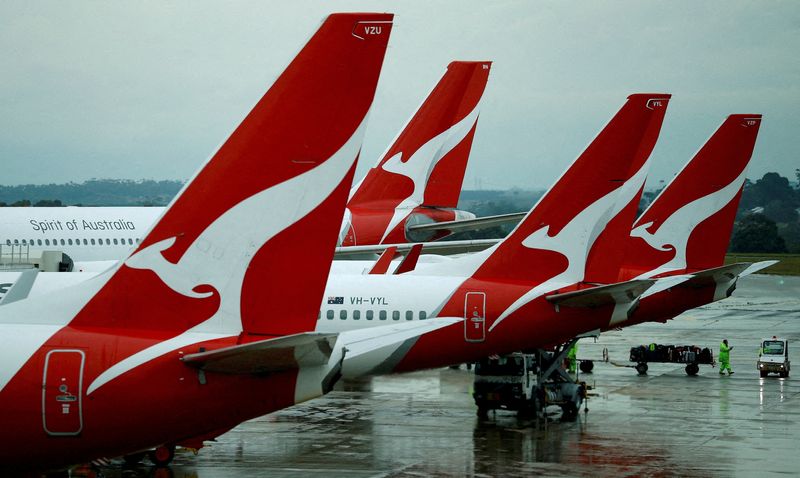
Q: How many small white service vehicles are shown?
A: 1